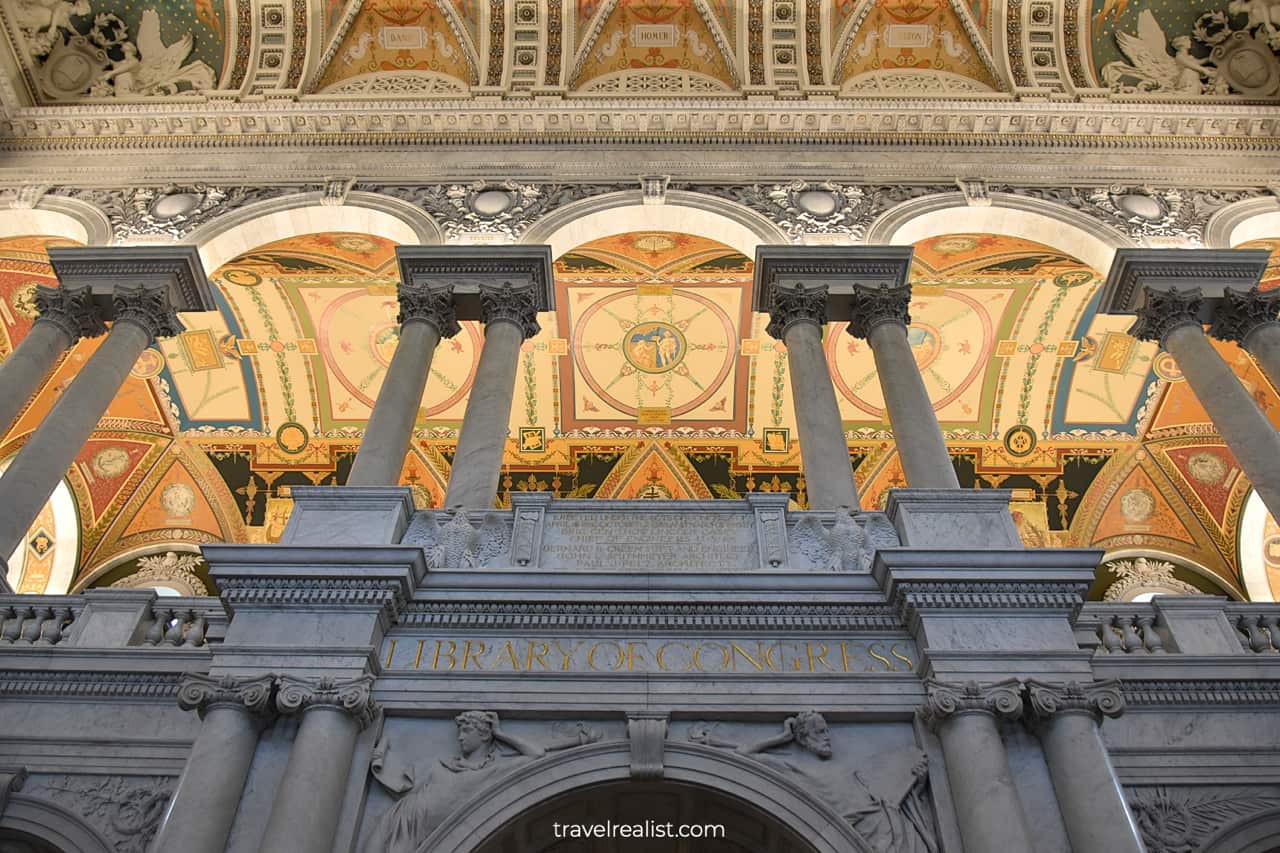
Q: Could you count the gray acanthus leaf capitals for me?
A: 8